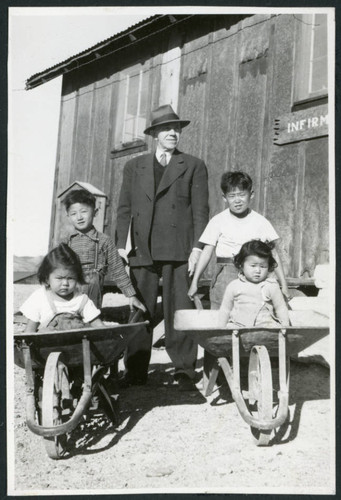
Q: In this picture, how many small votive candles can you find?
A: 0